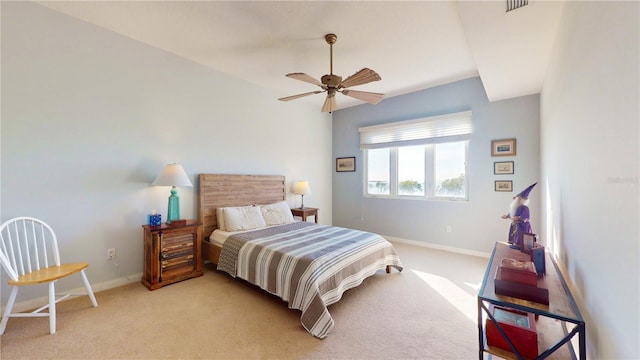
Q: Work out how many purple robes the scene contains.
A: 1